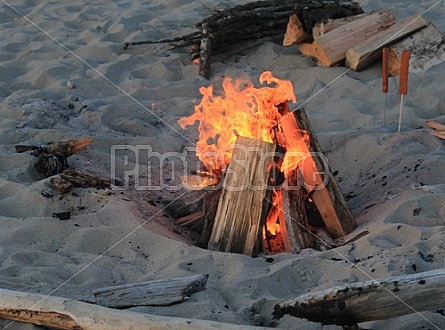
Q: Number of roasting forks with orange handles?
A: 2